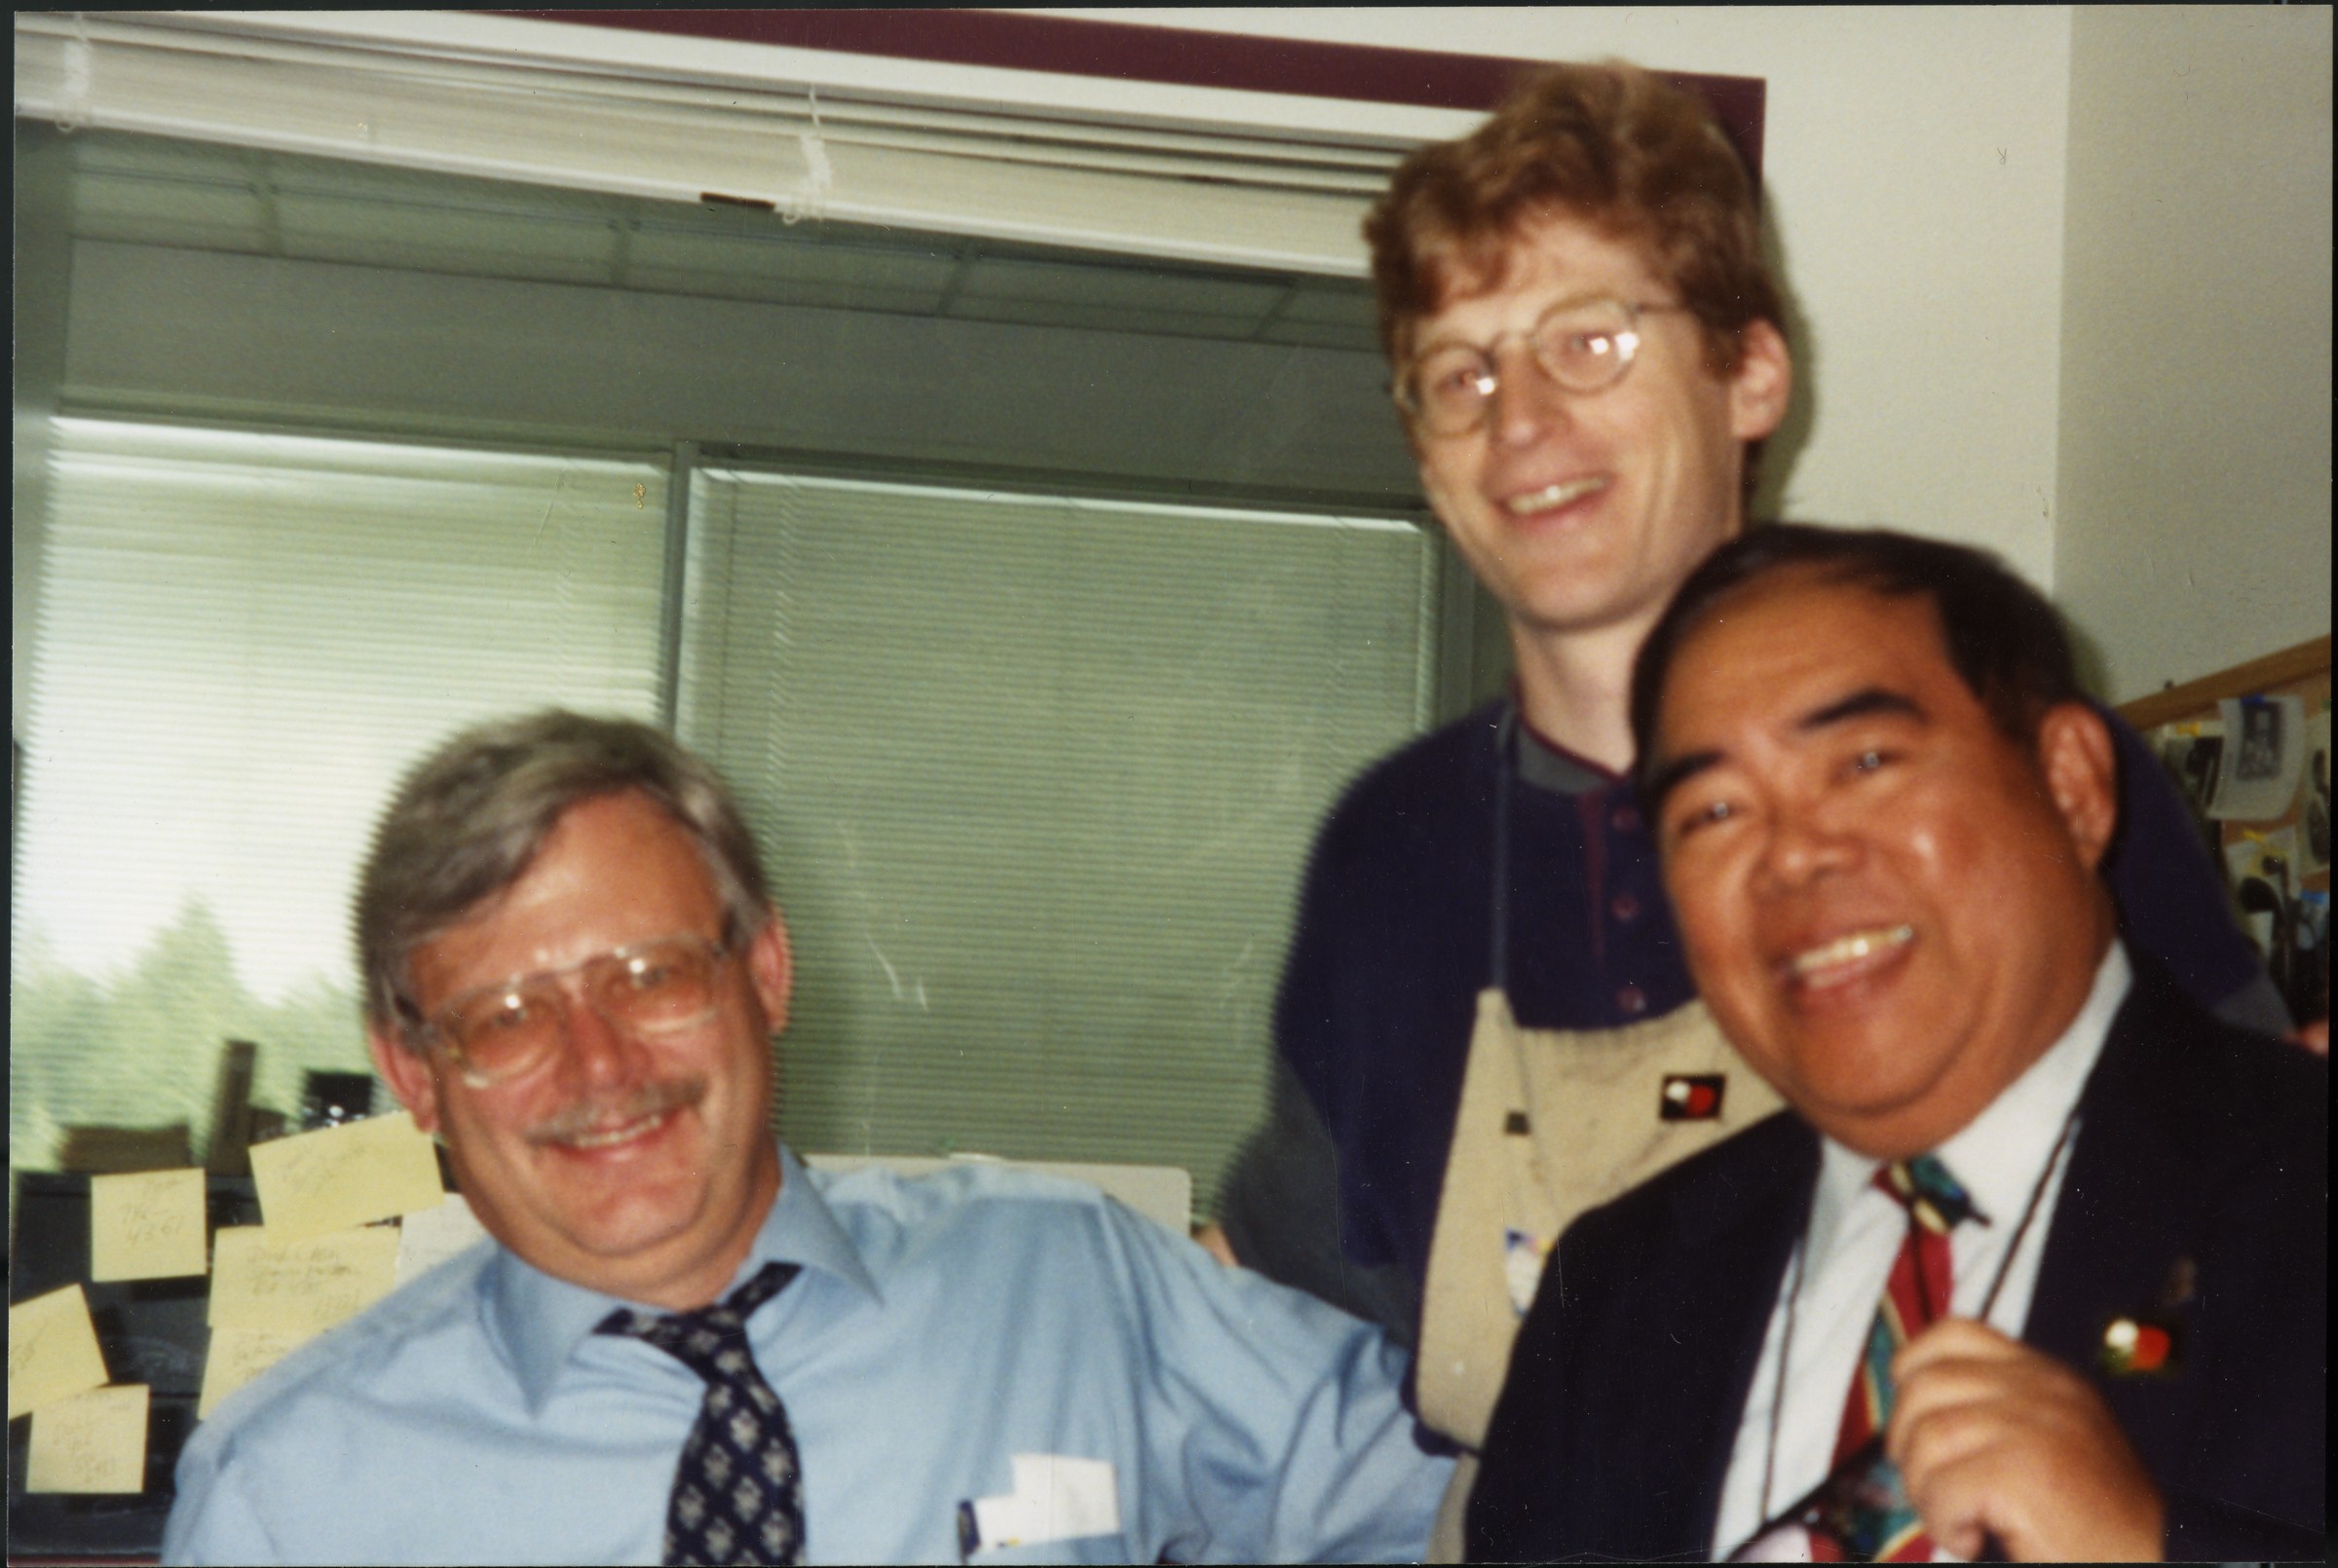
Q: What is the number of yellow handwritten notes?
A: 6